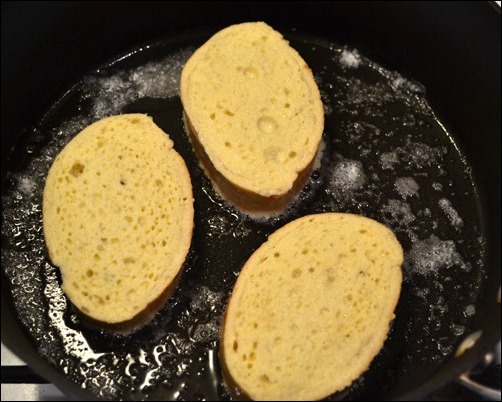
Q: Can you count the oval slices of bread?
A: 3